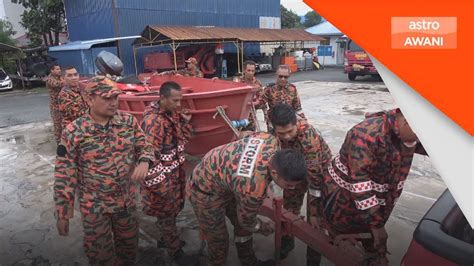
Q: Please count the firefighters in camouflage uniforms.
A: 10